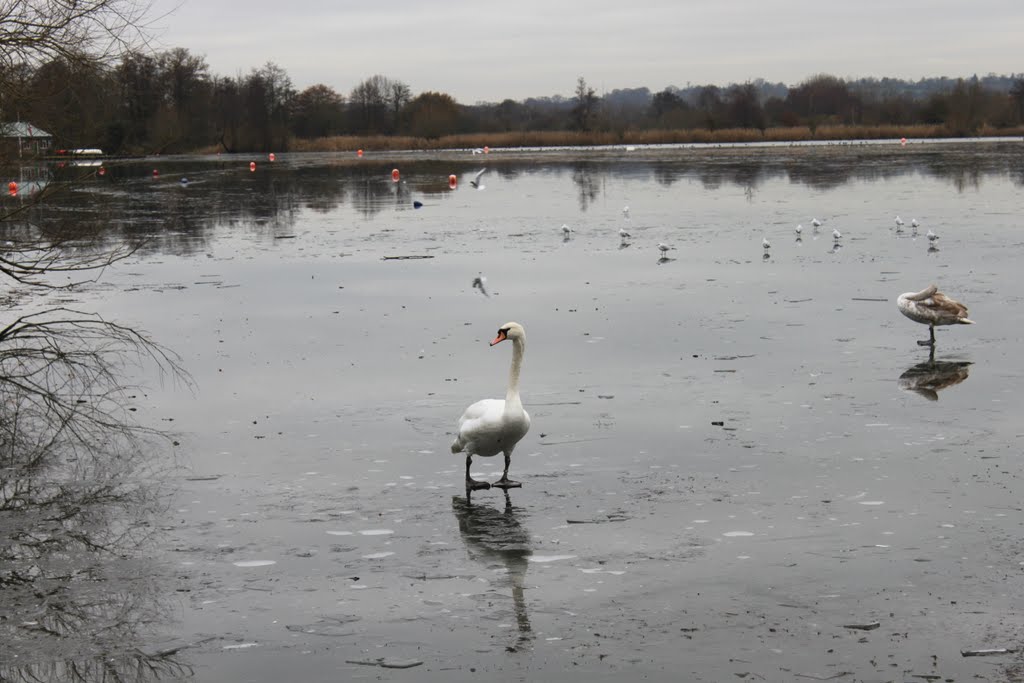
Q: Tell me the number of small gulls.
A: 12